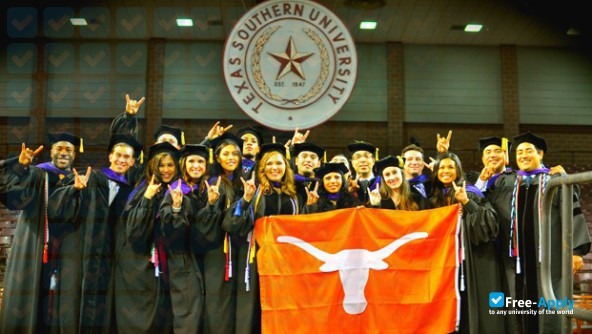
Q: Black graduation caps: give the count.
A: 14